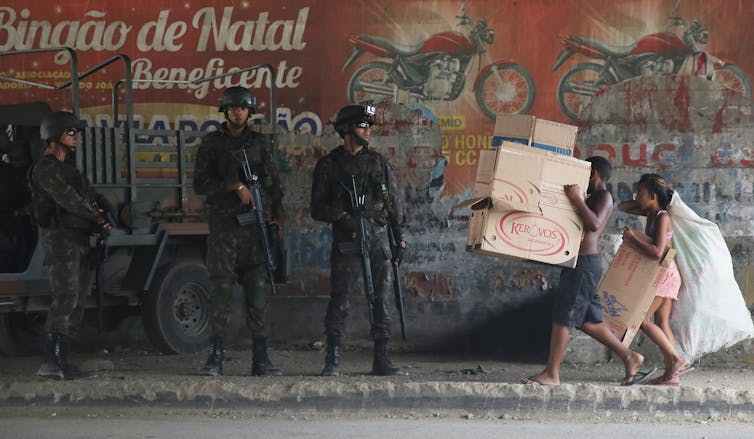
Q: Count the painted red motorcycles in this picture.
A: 2